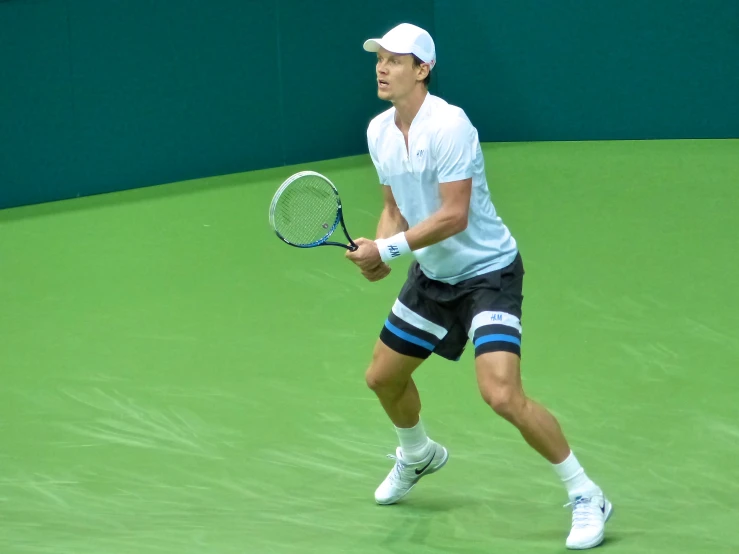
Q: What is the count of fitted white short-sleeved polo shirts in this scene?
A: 1